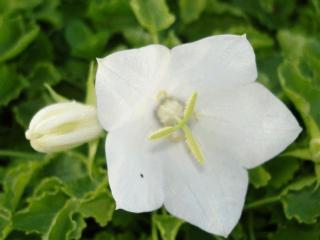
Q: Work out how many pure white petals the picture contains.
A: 5